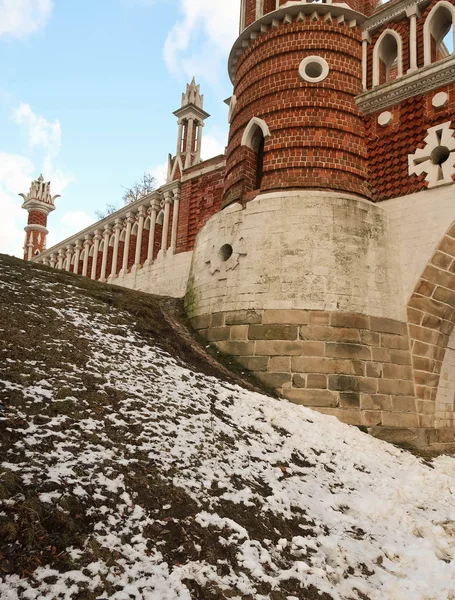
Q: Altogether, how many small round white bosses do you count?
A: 2